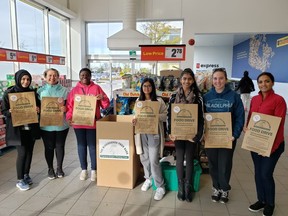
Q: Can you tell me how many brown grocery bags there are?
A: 7